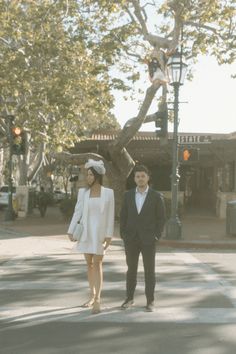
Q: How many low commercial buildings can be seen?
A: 1